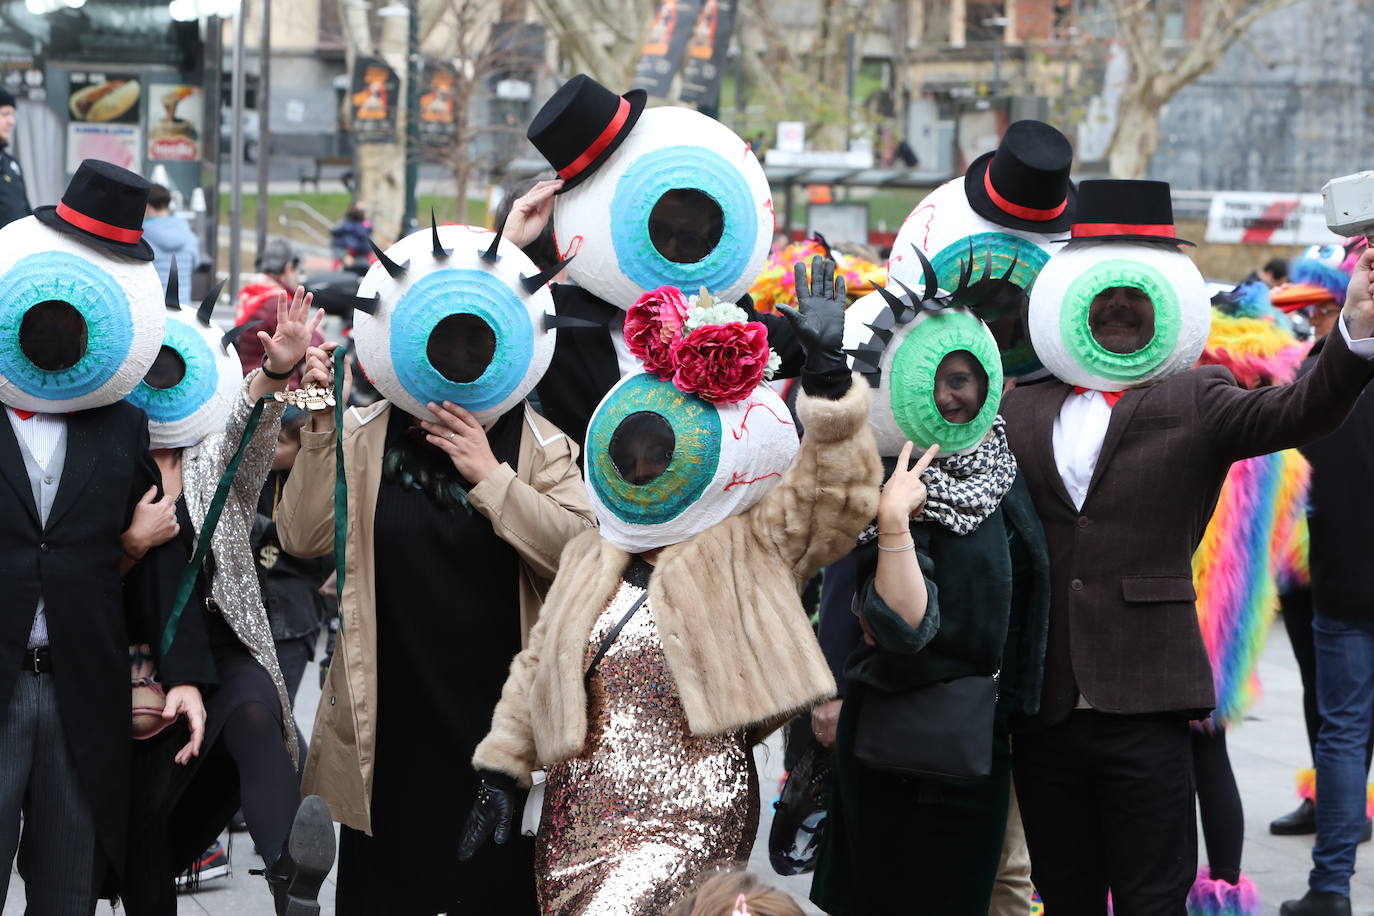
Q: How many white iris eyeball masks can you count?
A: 0